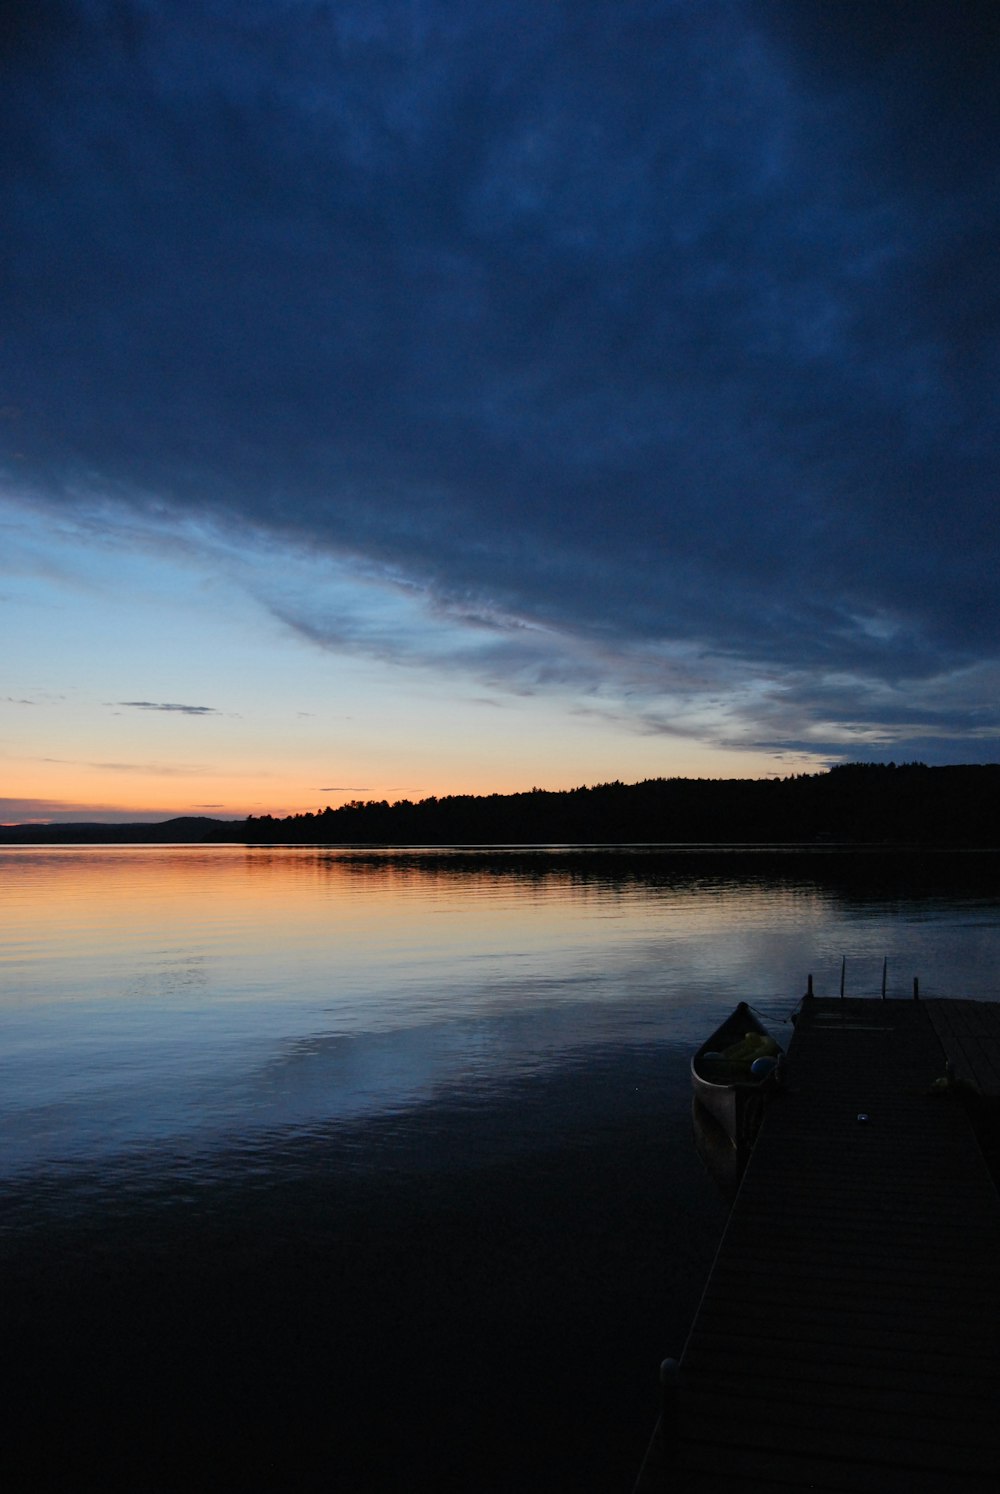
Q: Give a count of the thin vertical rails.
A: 2